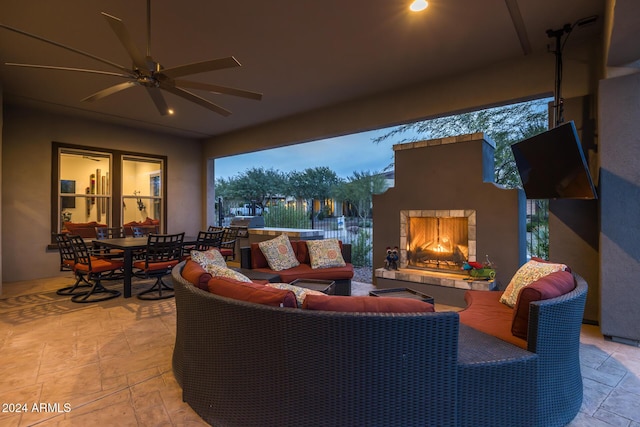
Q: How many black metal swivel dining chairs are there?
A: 8